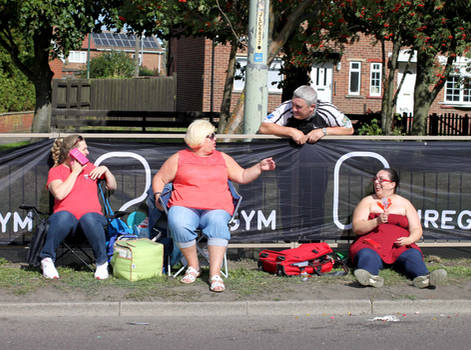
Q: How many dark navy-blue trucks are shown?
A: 0